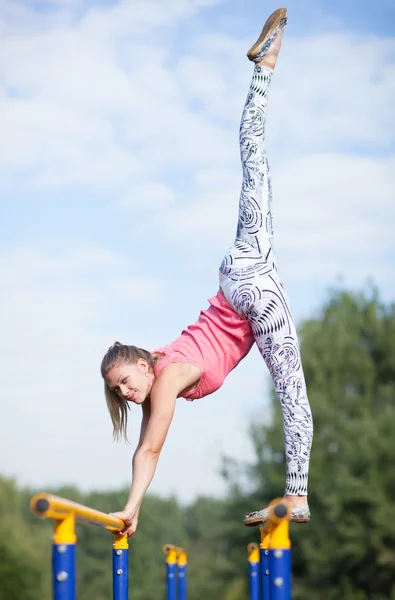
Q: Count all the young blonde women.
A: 1